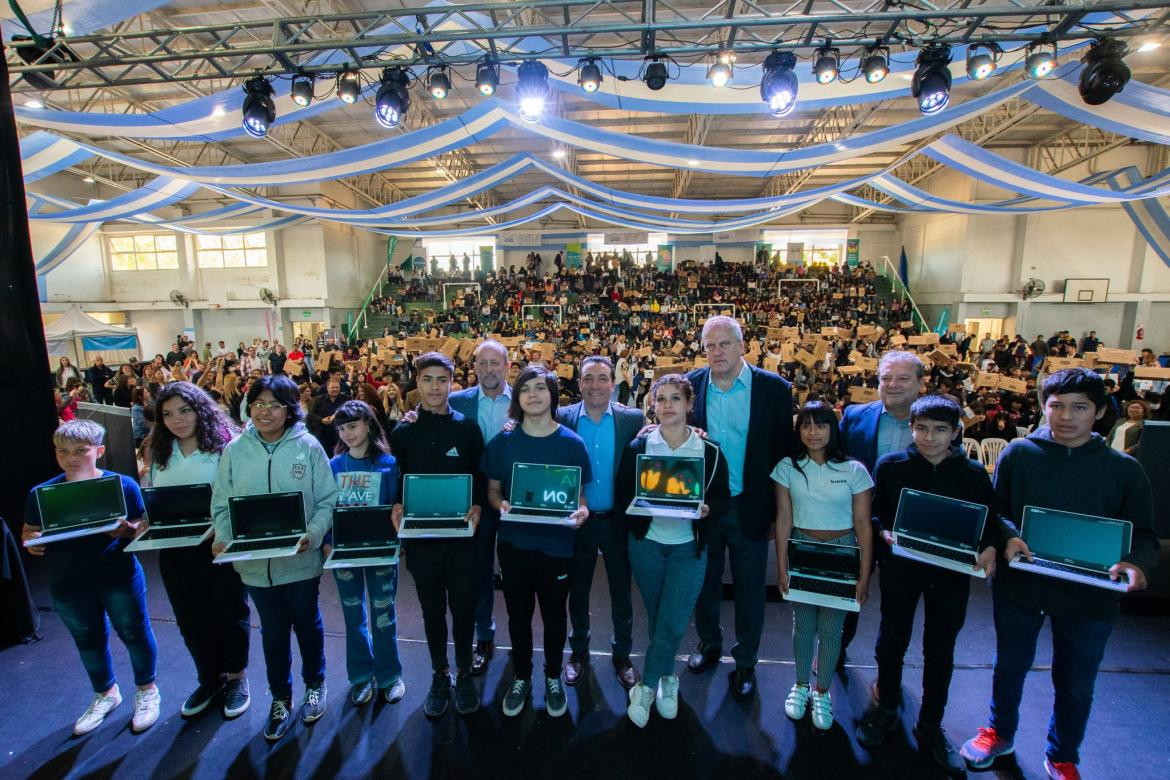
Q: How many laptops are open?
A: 10